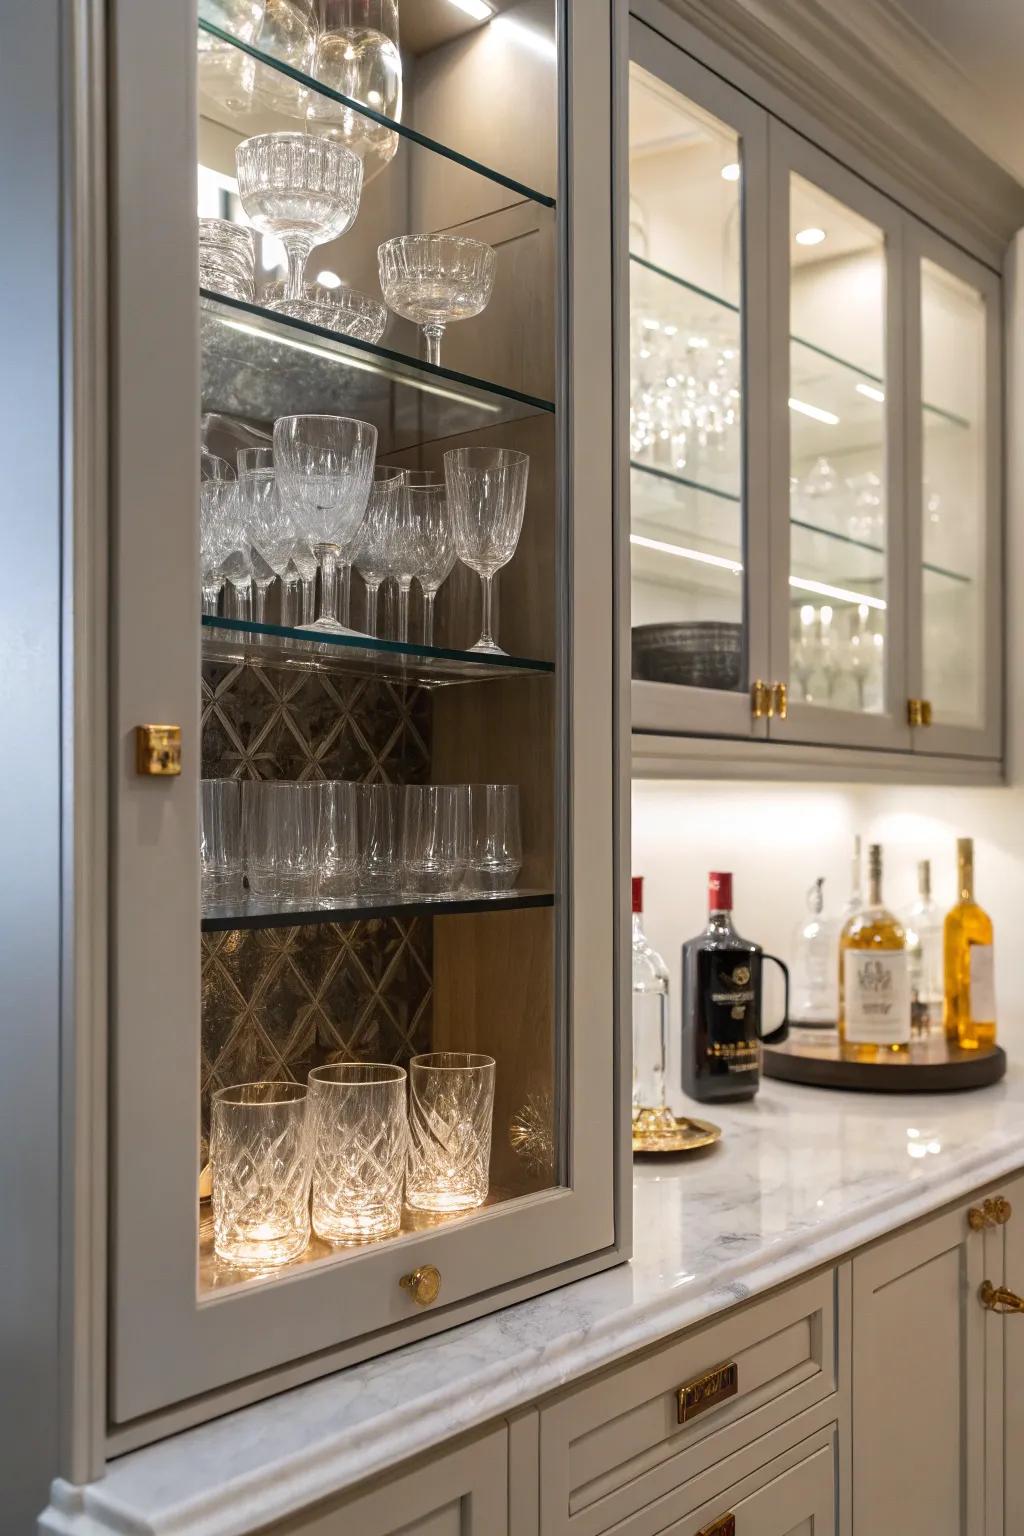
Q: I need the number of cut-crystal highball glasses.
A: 3